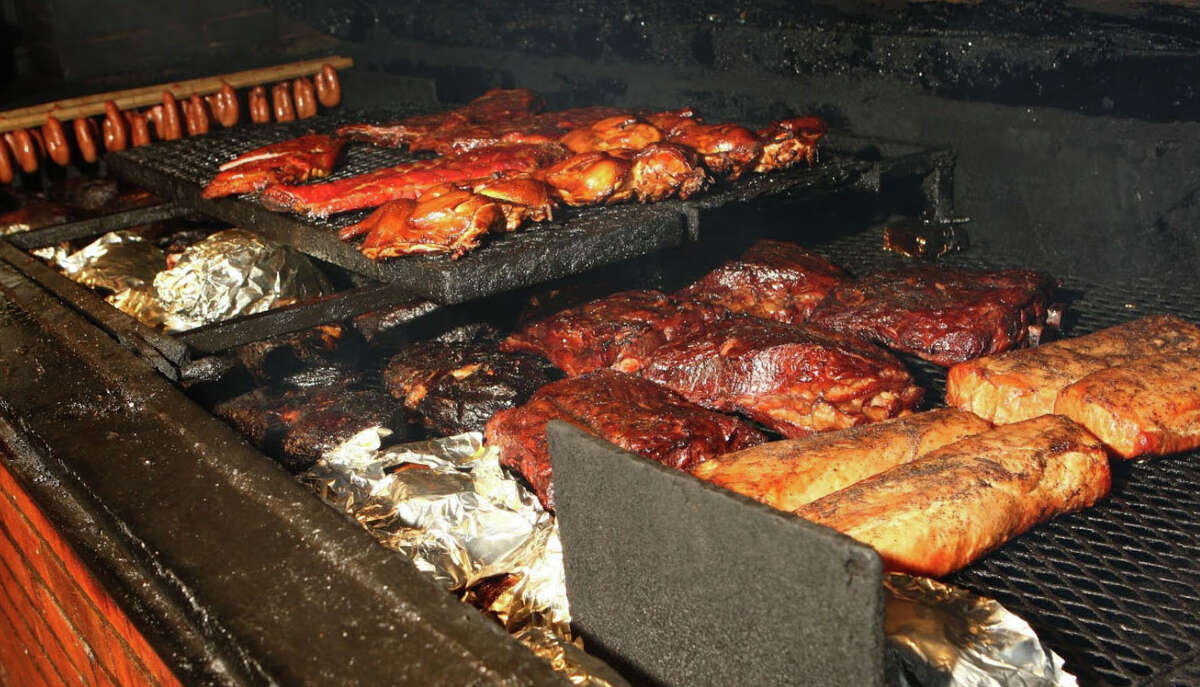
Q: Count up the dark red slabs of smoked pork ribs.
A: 5